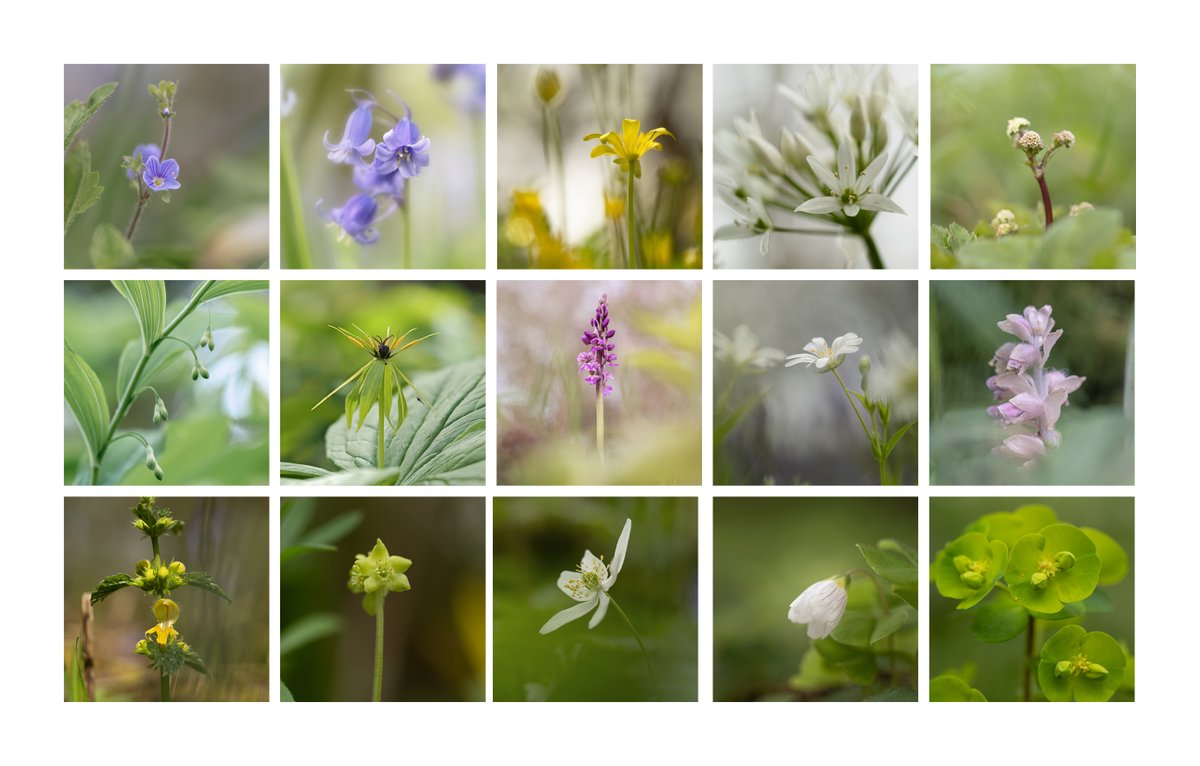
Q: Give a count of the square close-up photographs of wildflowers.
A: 15